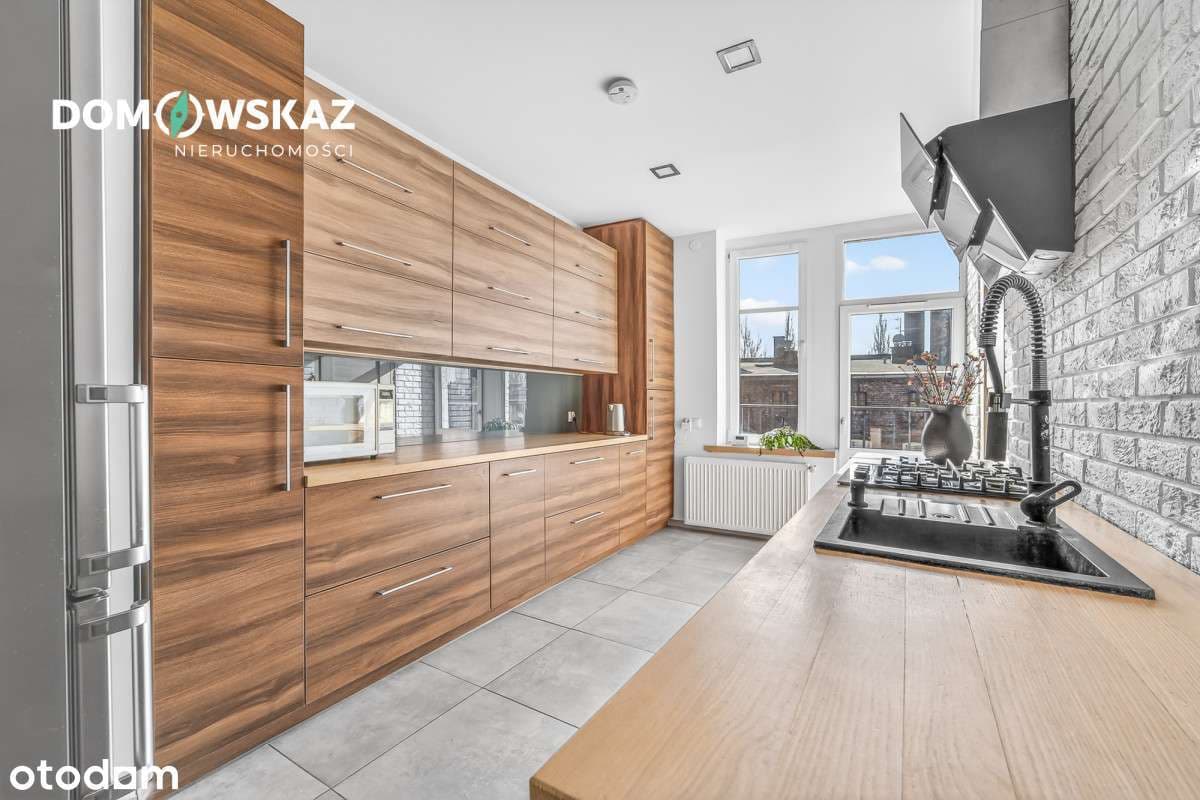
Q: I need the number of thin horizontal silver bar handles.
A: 15